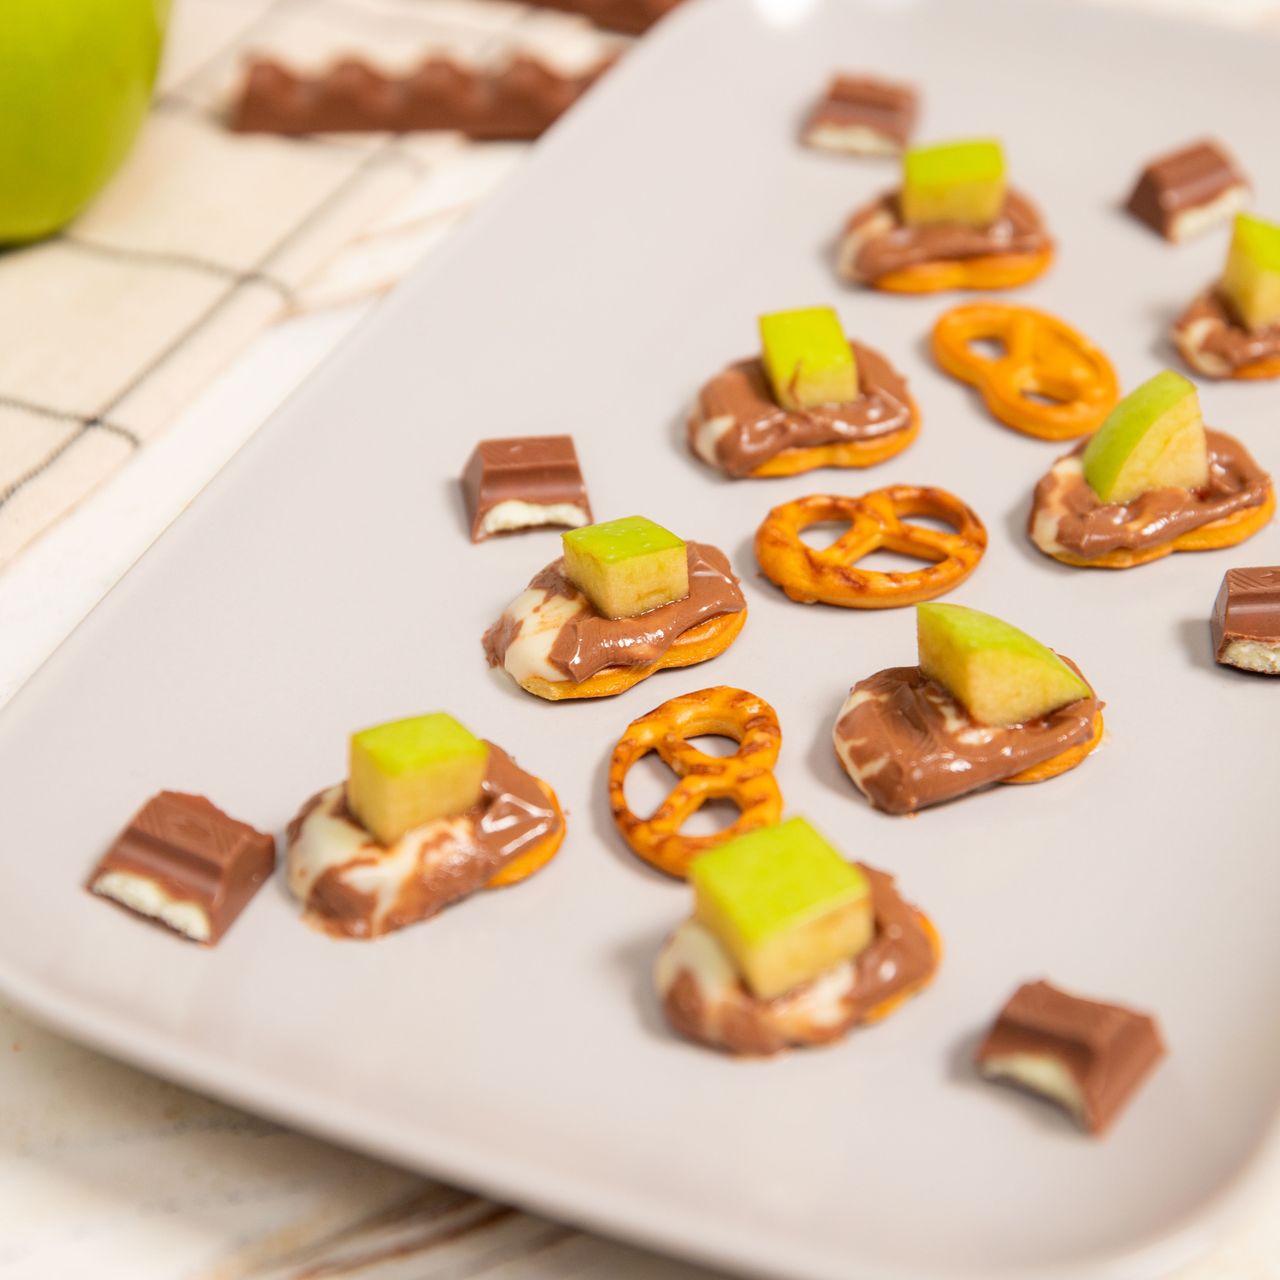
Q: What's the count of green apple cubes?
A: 8